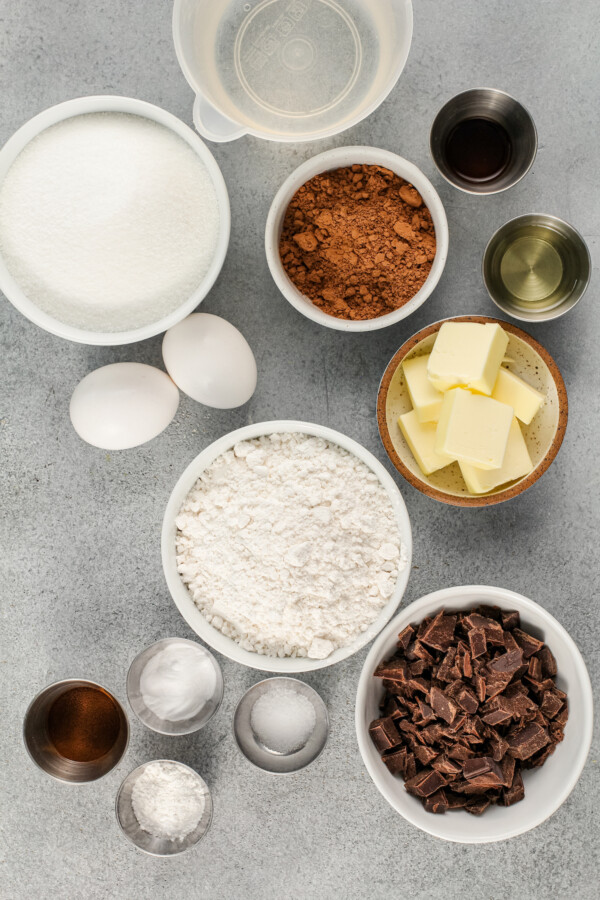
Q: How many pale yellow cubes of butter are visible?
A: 6